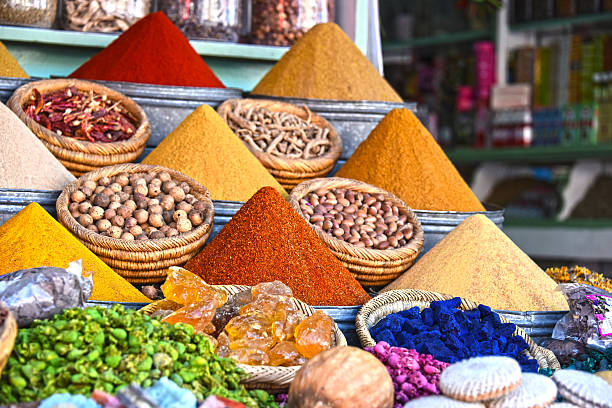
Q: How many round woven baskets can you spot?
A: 6